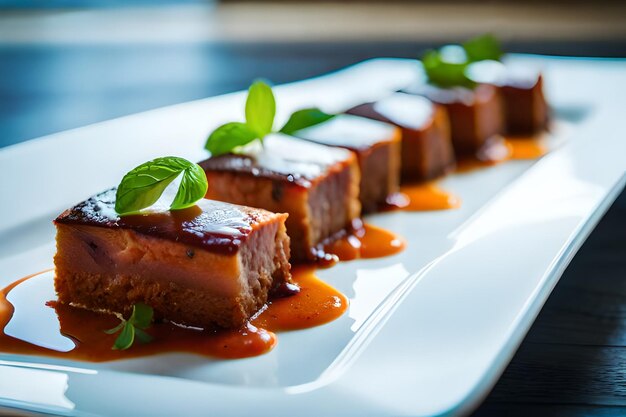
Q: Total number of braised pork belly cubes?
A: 6